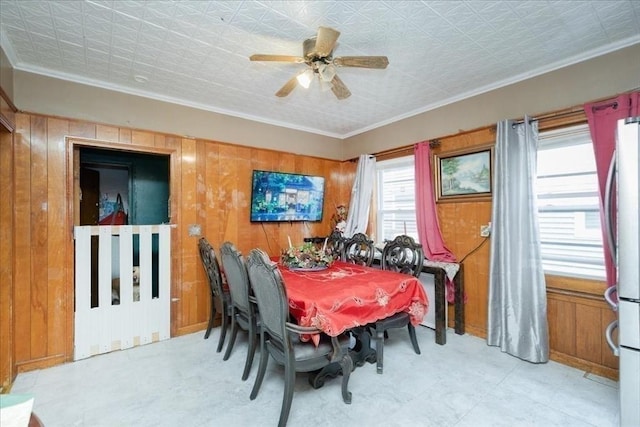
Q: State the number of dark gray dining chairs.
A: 6